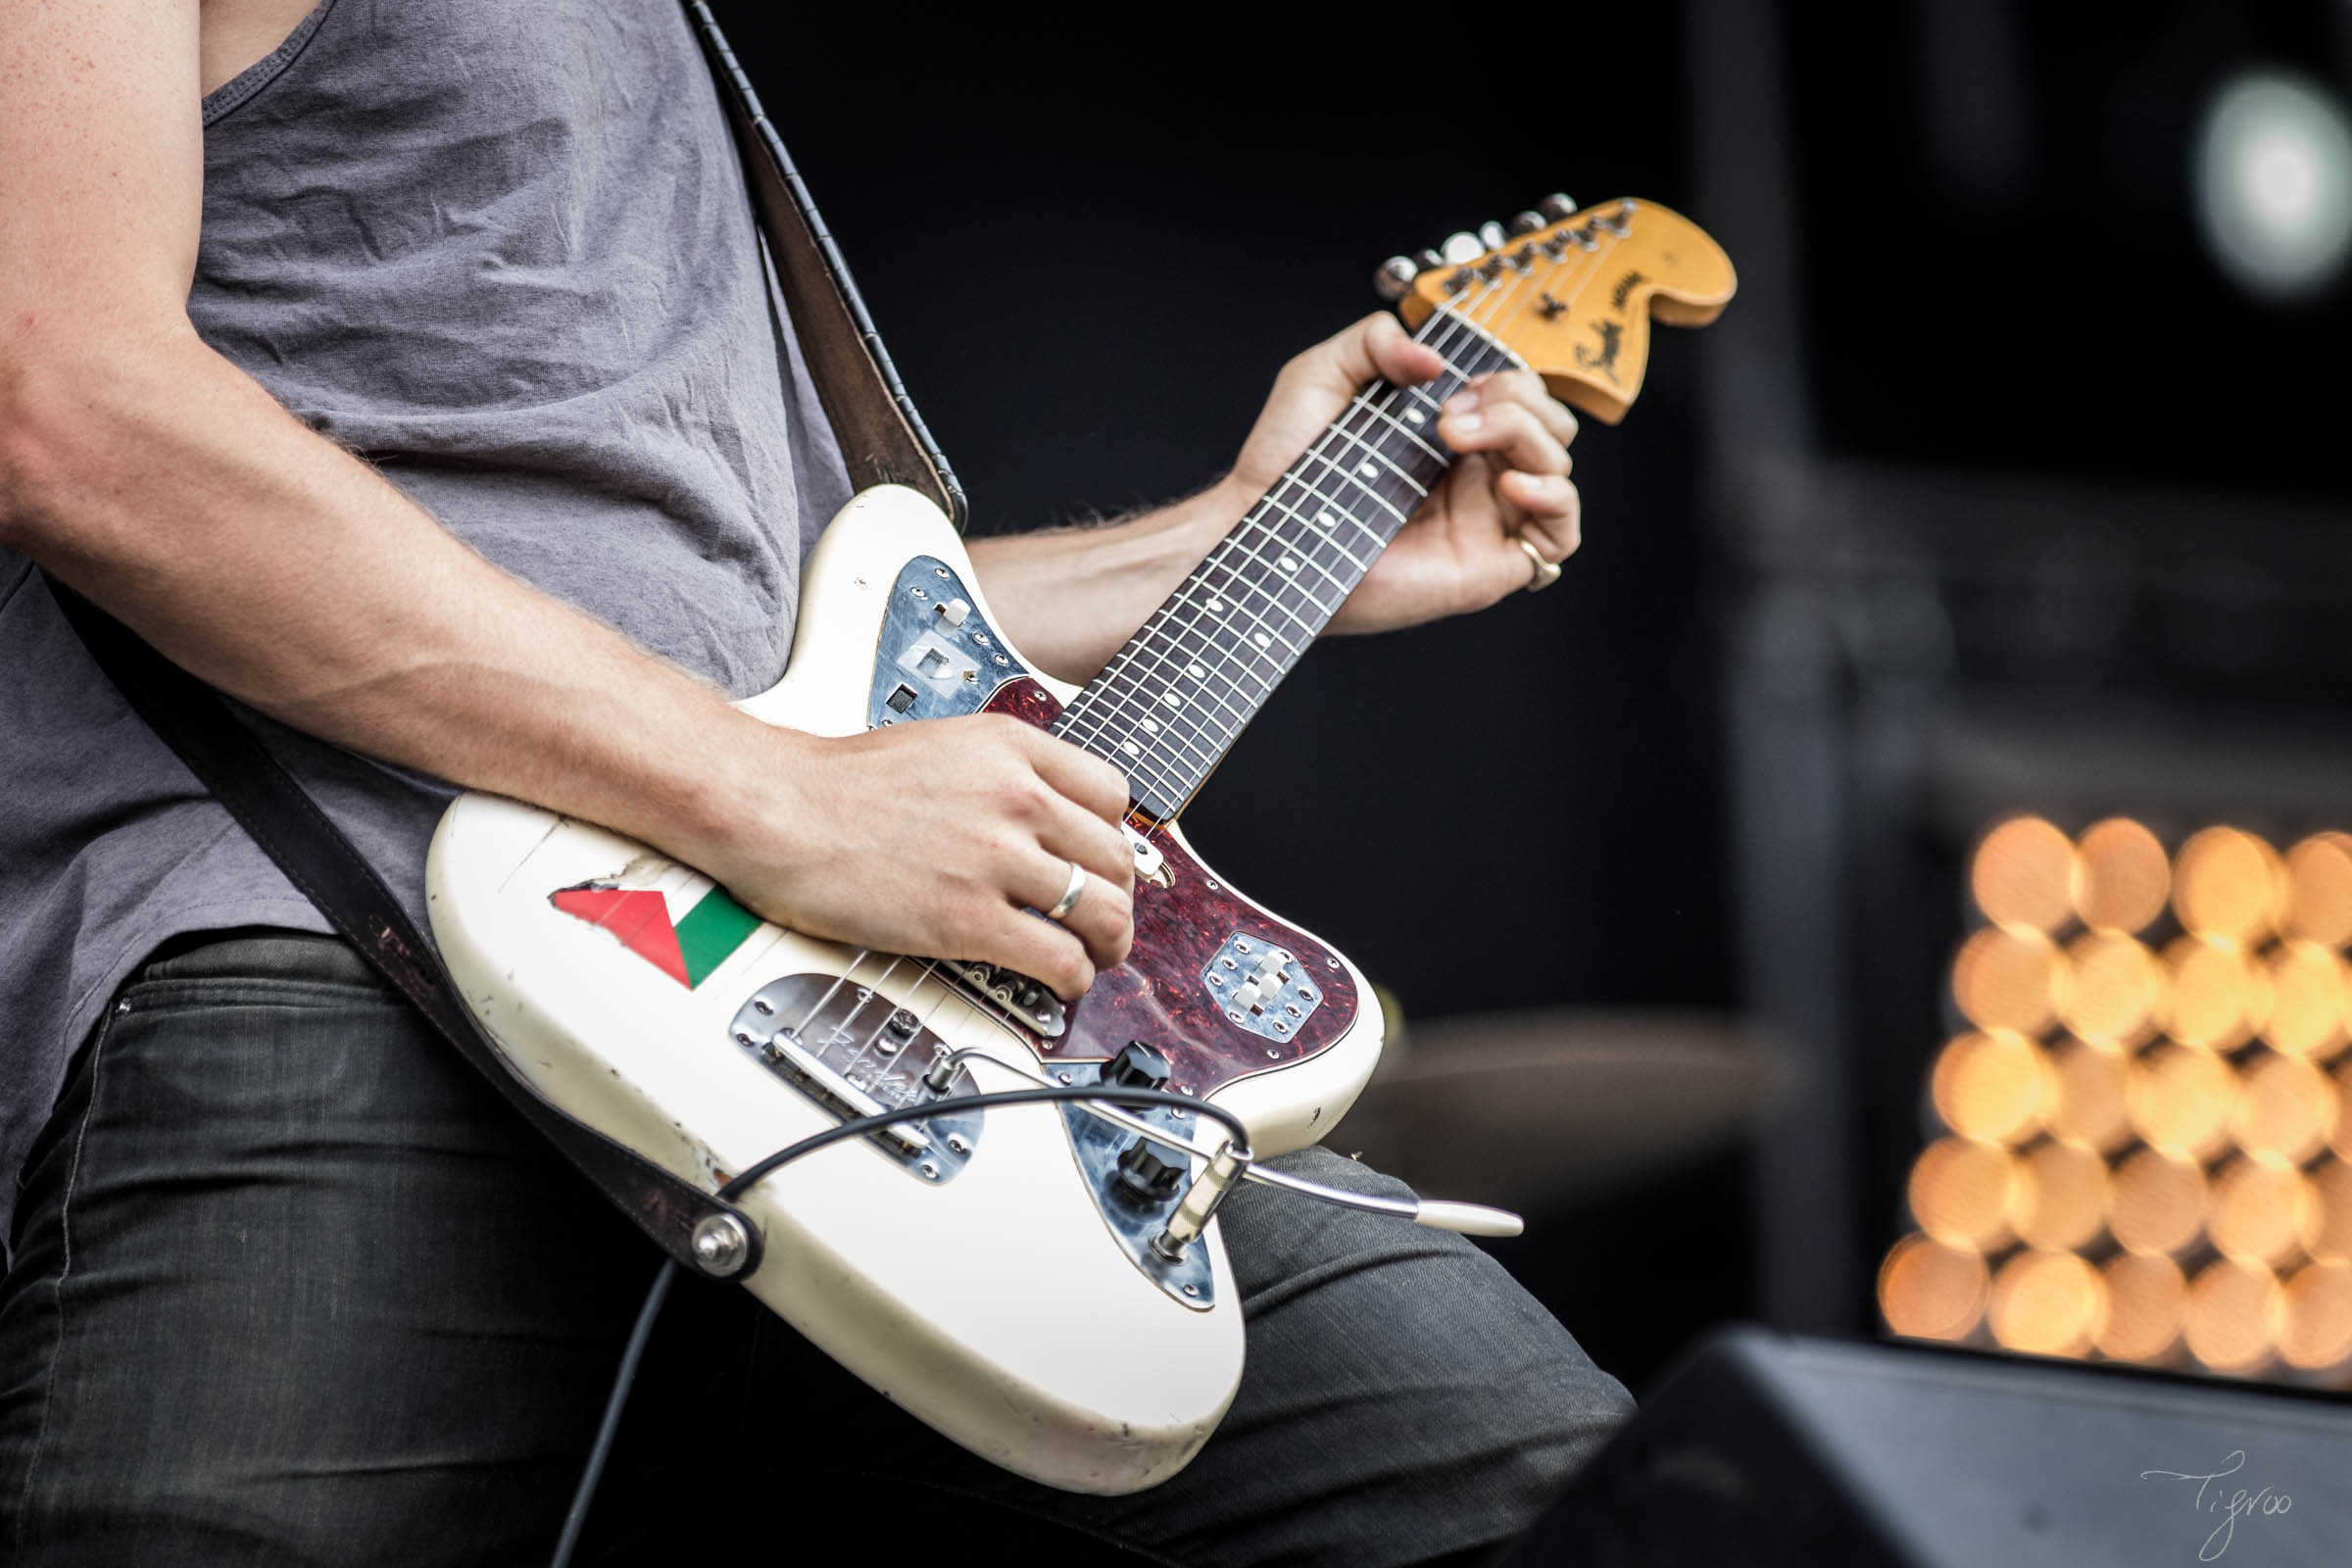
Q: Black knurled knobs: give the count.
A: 2